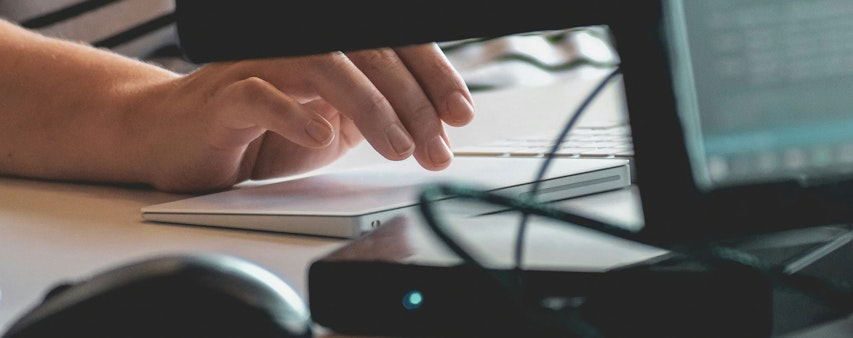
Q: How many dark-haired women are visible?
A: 0